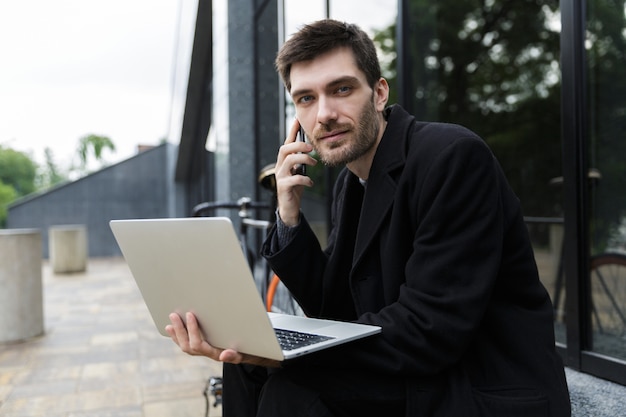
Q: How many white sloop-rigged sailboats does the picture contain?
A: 0